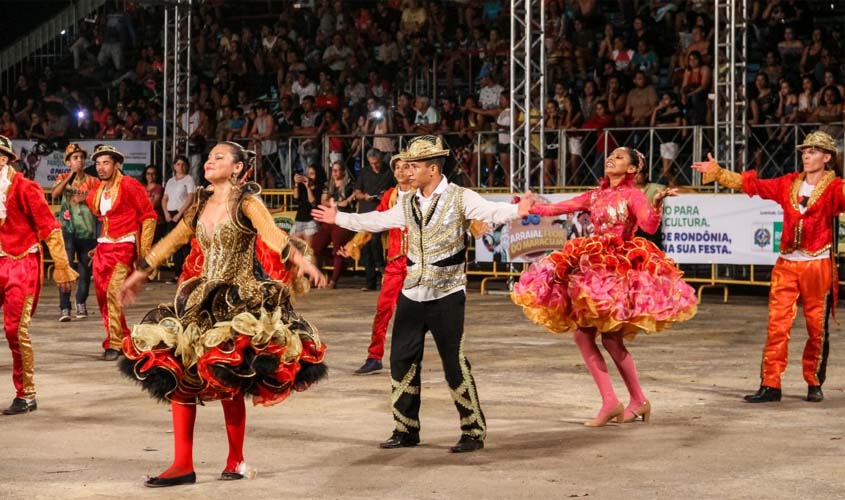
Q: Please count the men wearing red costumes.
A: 4